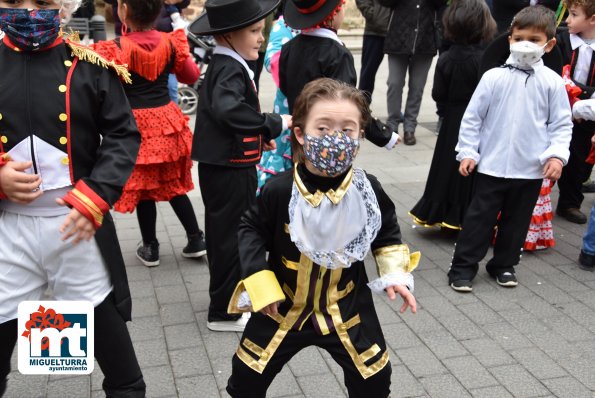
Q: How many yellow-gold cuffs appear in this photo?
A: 2